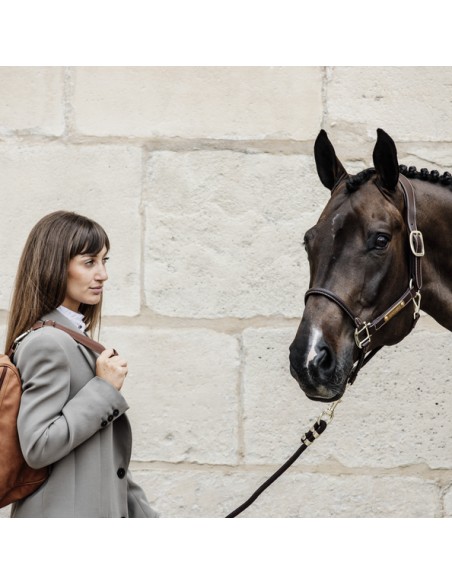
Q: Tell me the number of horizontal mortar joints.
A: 3